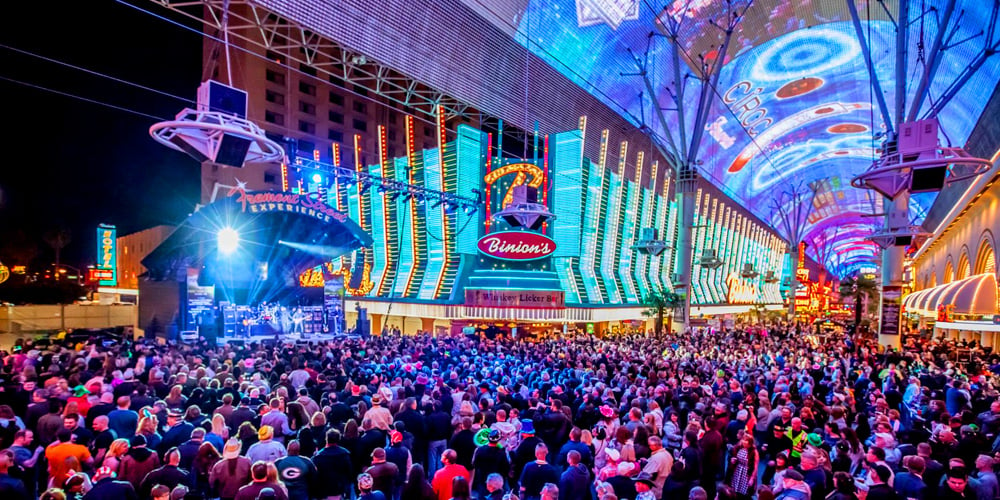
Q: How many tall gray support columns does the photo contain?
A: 3